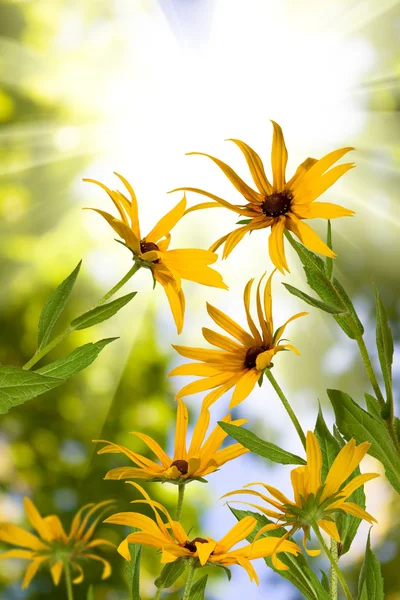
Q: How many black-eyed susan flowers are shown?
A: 7